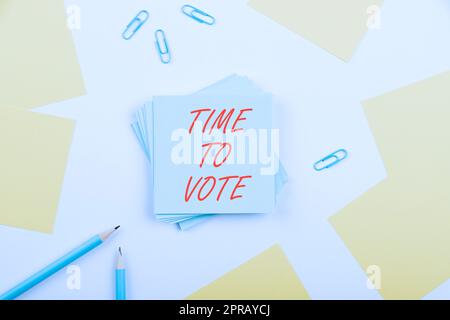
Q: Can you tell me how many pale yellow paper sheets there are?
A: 6